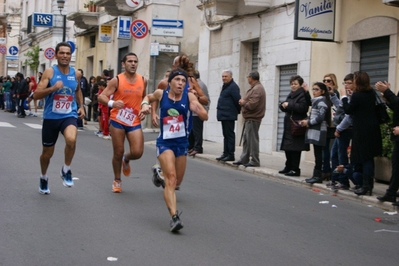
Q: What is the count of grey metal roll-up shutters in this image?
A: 3